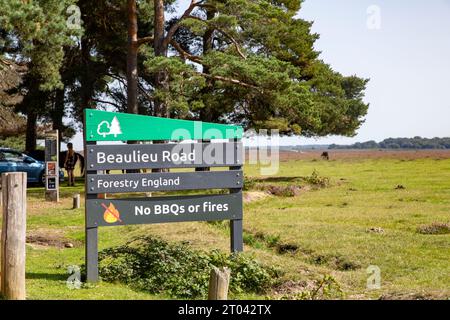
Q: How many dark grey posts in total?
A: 2